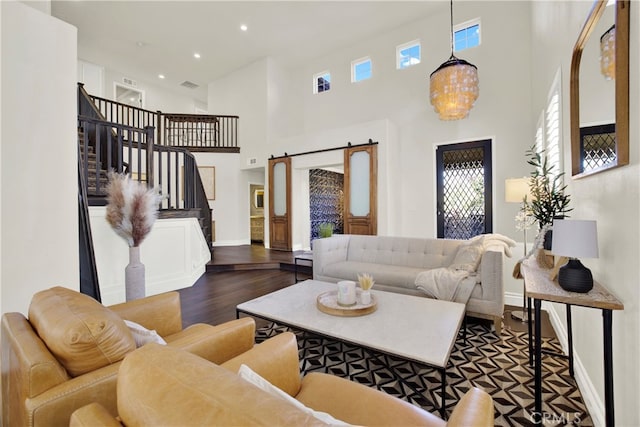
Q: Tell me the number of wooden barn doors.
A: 2